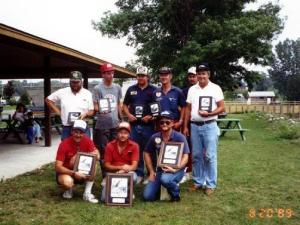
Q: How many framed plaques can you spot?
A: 8